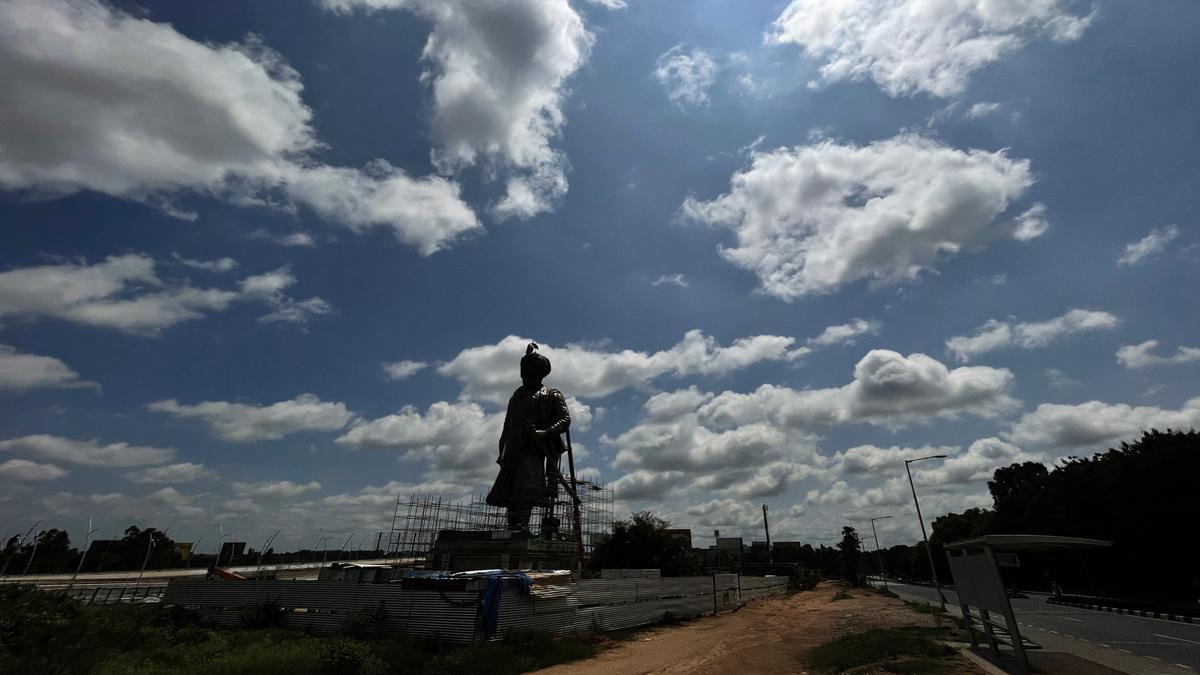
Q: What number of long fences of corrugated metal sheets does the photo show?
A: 1